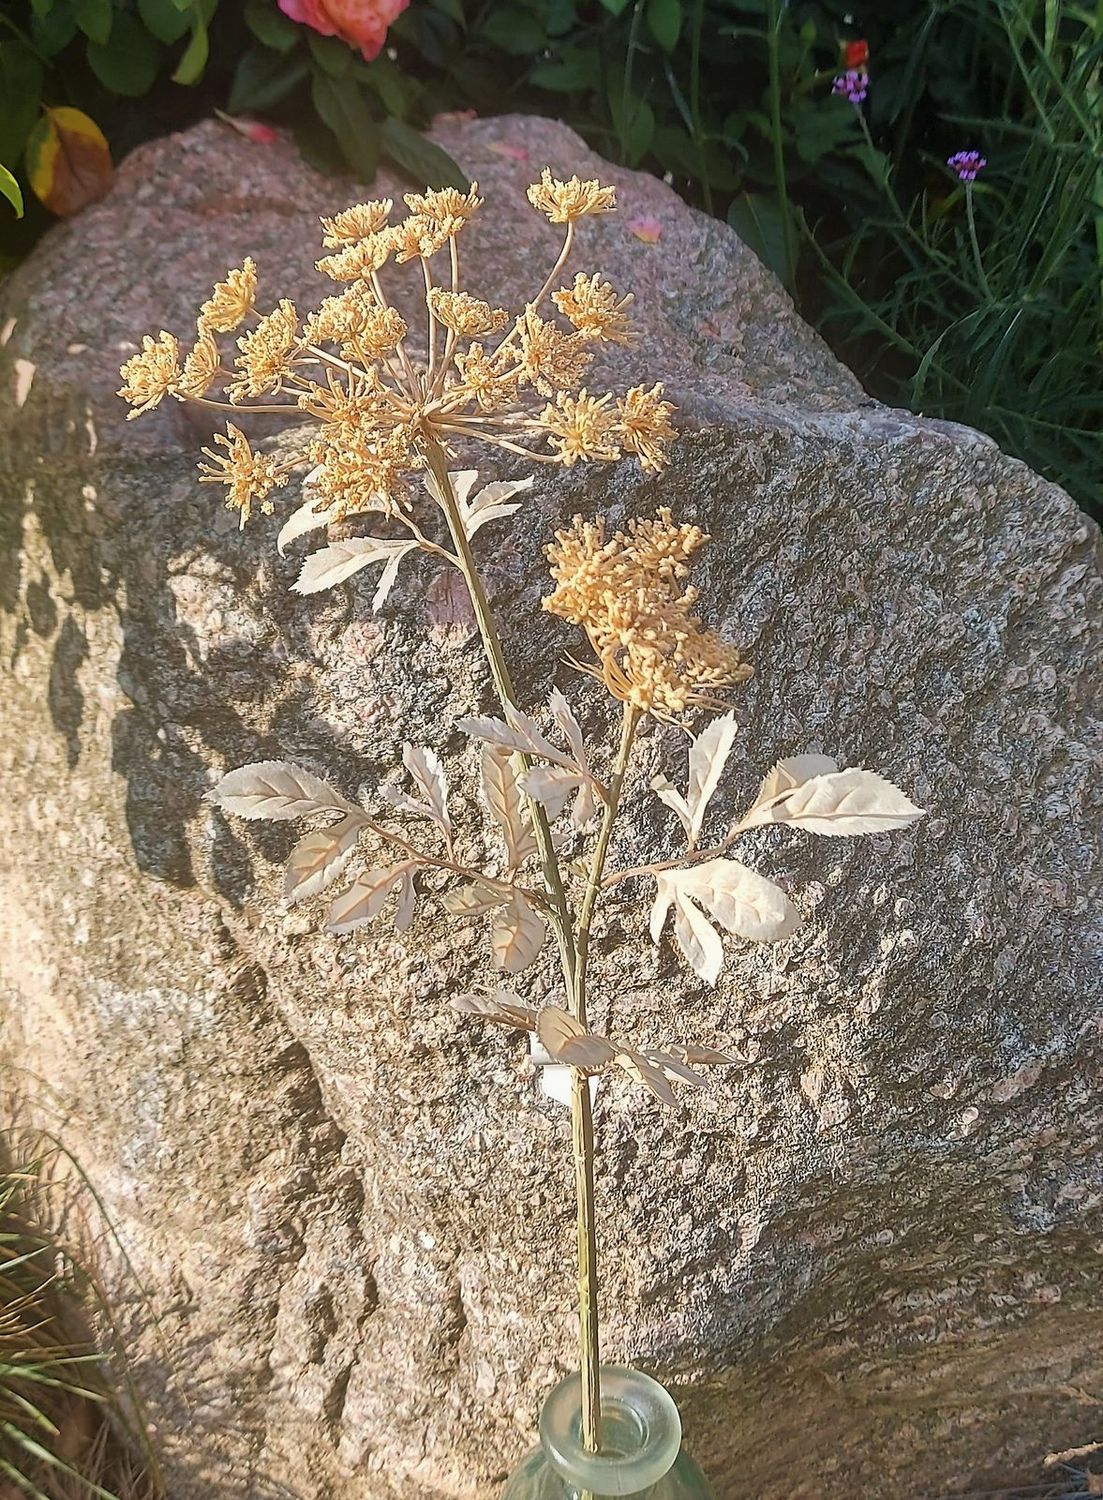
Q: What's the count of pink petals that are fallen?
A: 3